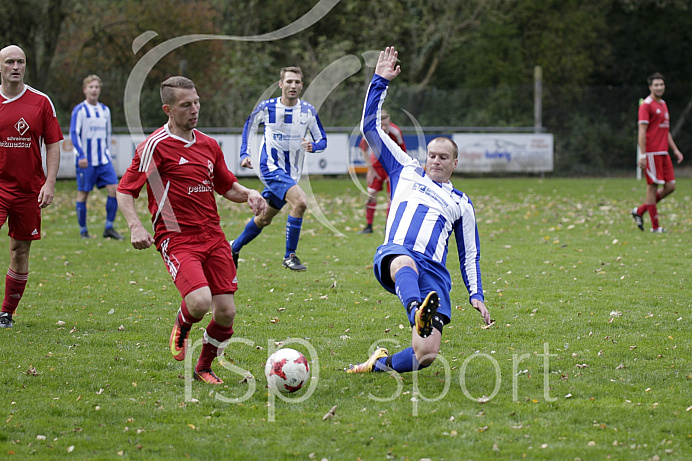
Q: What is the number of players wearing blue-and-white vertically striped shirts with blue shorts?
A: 3